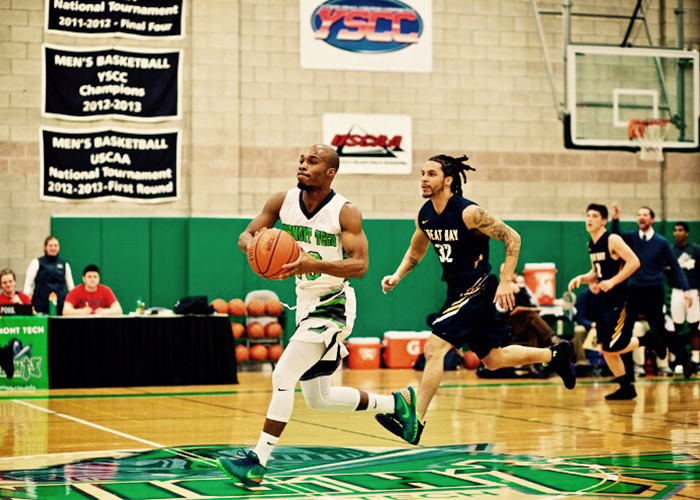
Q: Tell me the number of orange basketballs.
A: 12